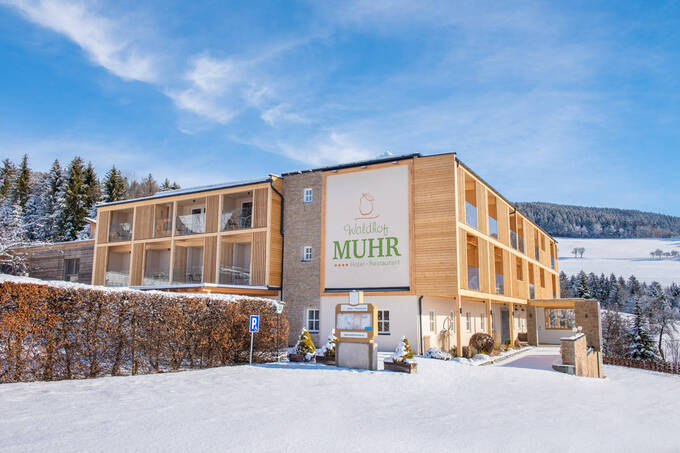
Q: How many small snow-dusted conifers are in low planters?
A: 3